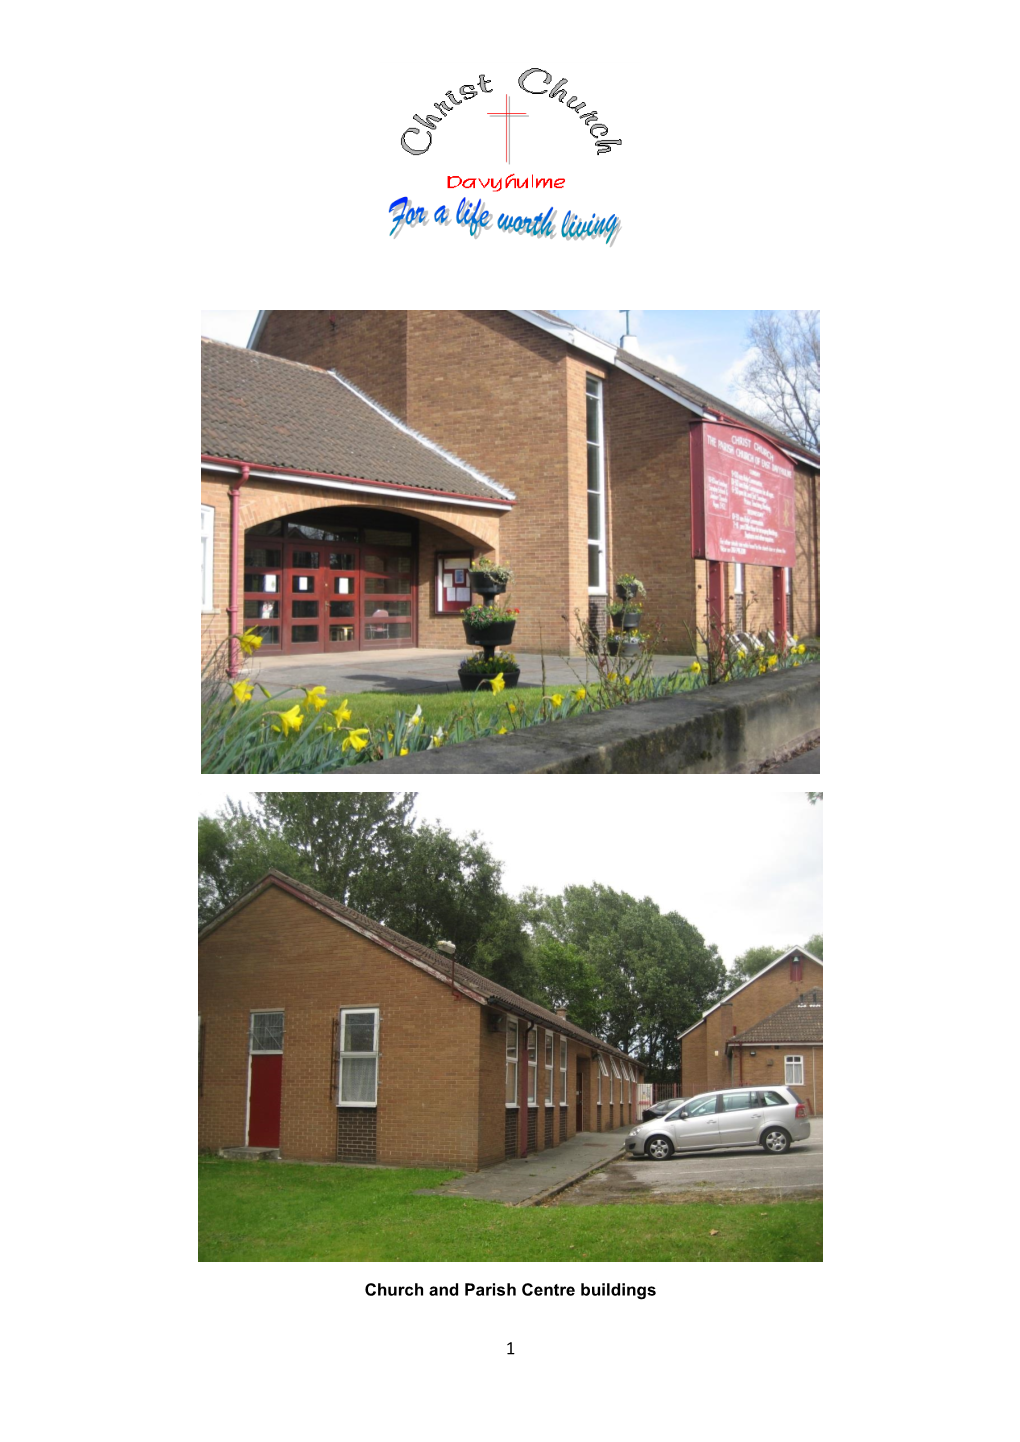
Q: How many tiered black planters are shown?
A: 2